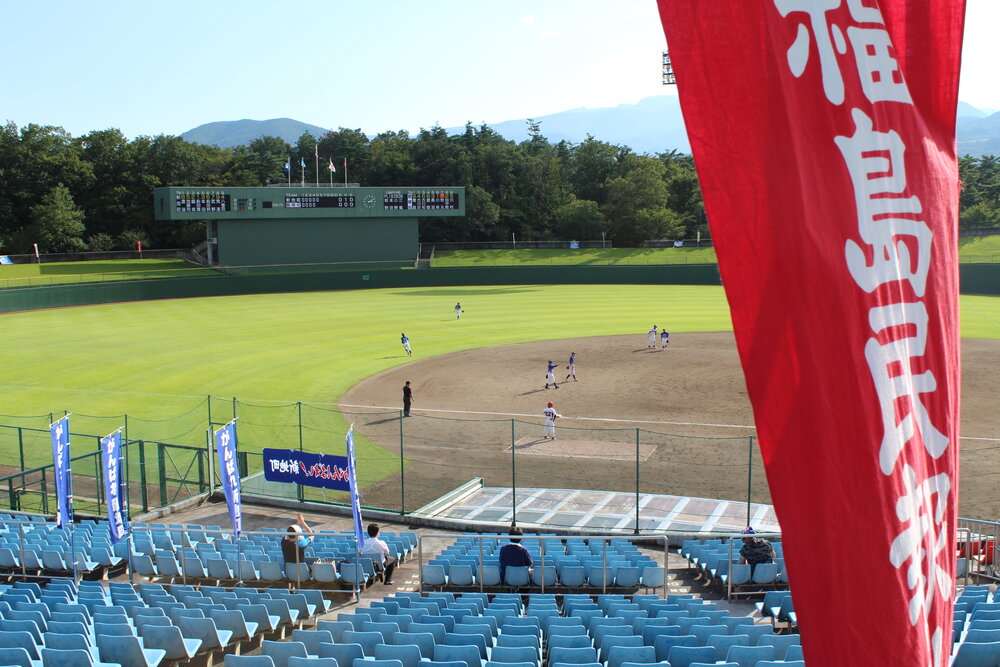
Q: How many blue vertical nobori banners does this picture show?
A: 4